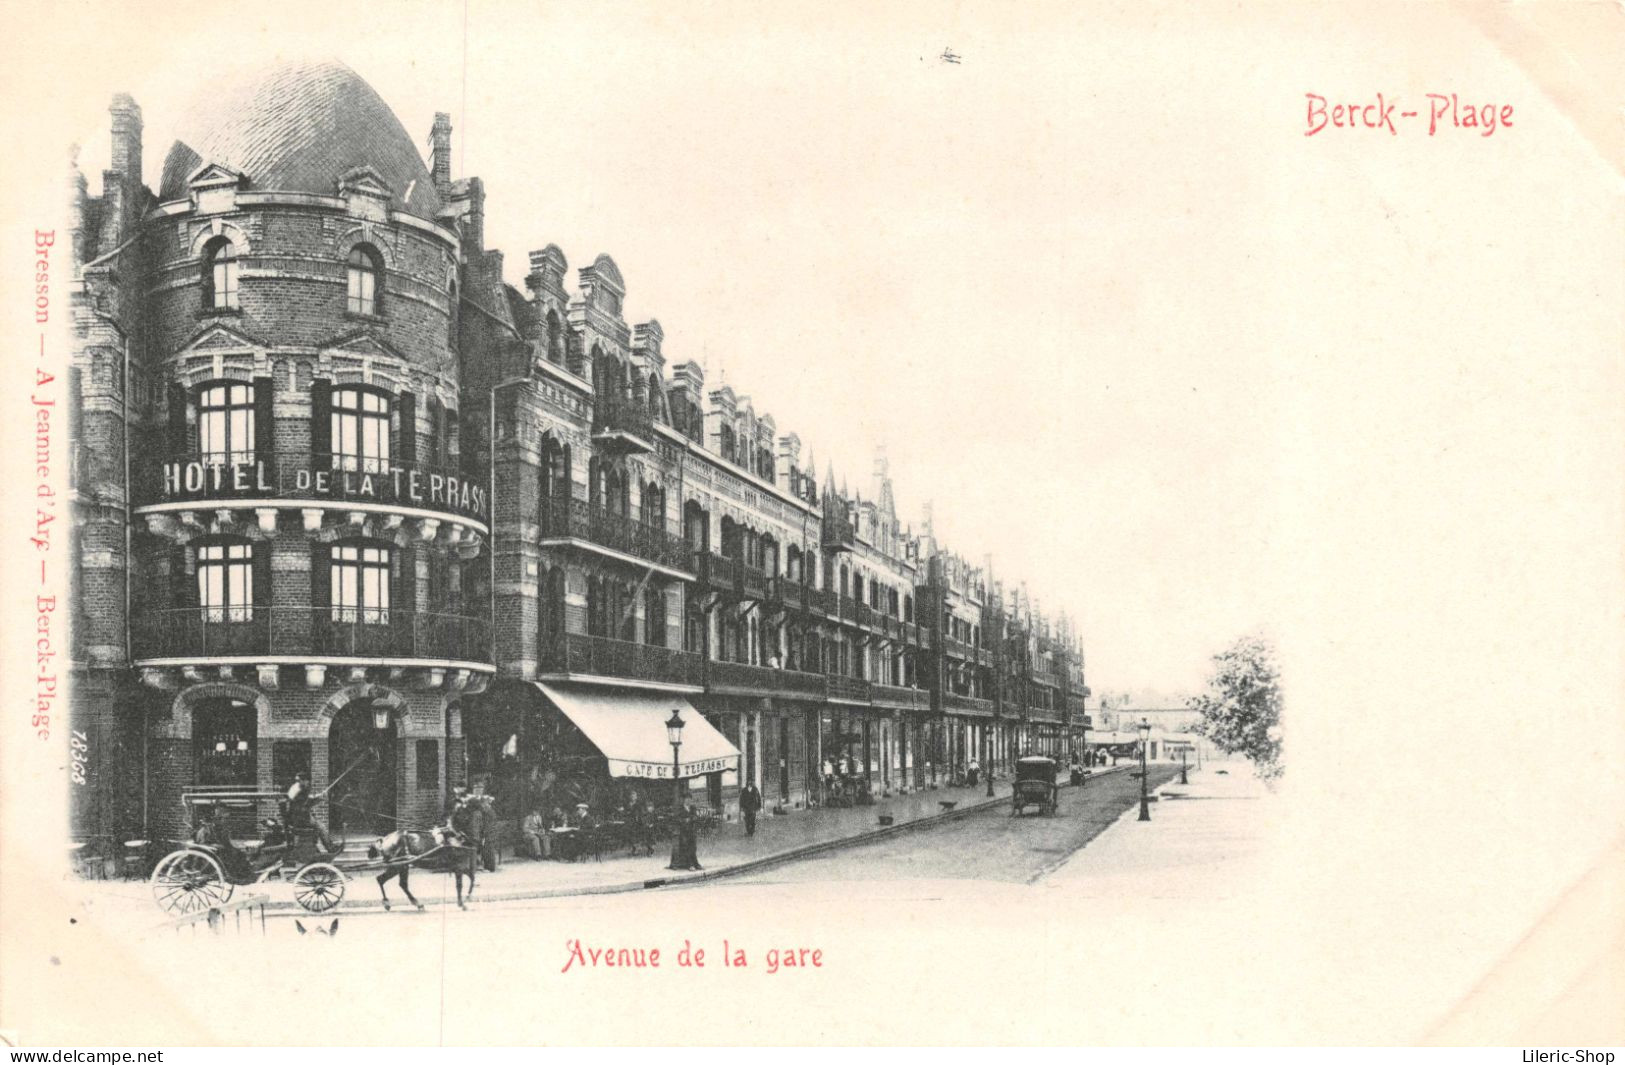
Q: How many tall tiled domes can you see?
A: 1